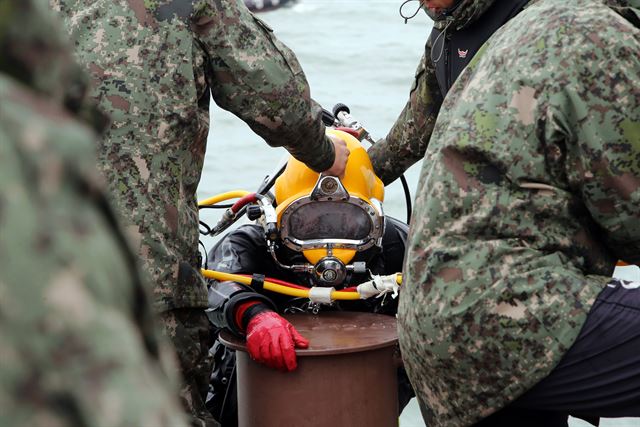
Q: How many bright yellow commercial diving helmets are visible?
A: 1